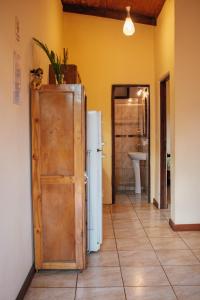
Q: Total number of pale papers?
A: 2